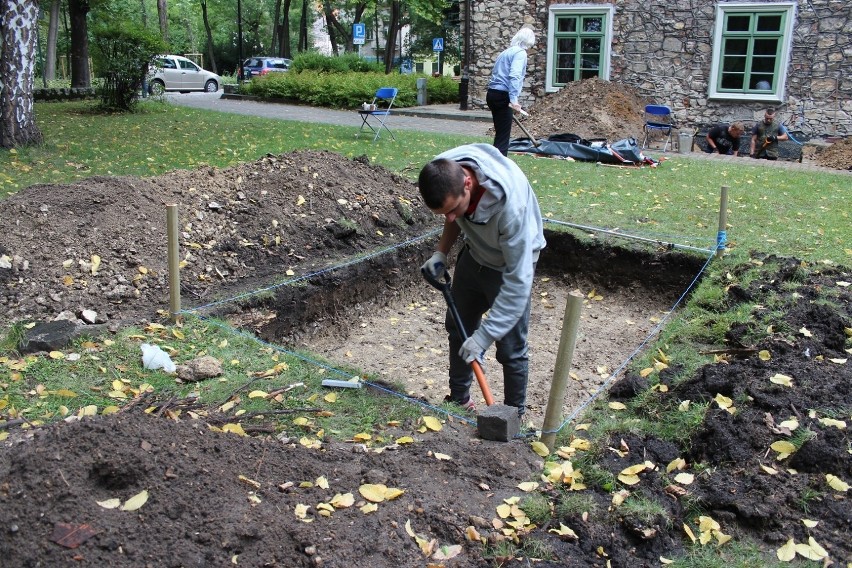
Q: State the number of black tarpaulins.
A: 1